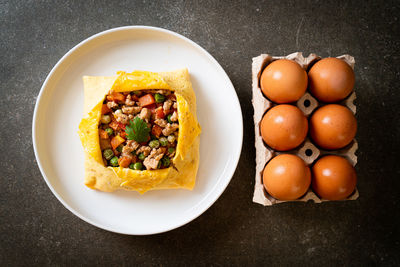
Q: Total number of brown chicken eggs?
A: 6